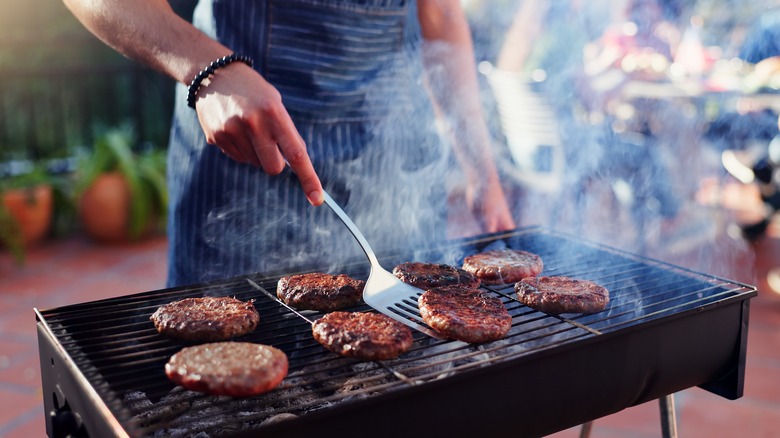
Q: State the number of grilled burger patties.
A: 8